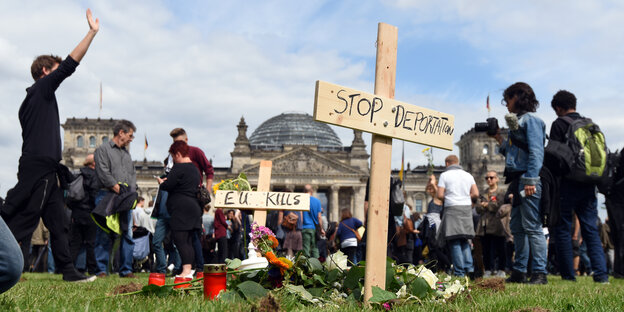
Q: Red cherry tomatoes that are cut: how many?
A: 0